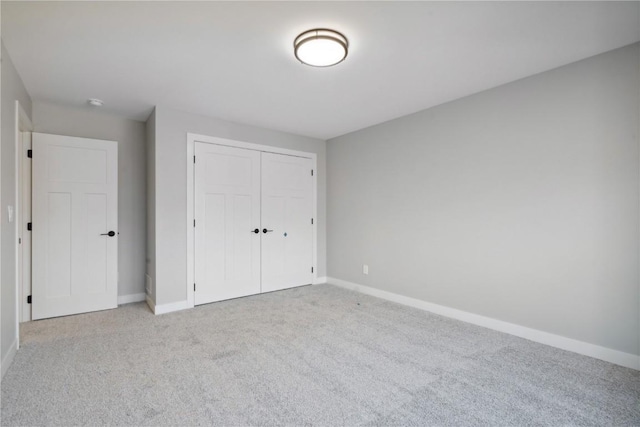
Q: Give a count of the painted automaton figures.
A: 0